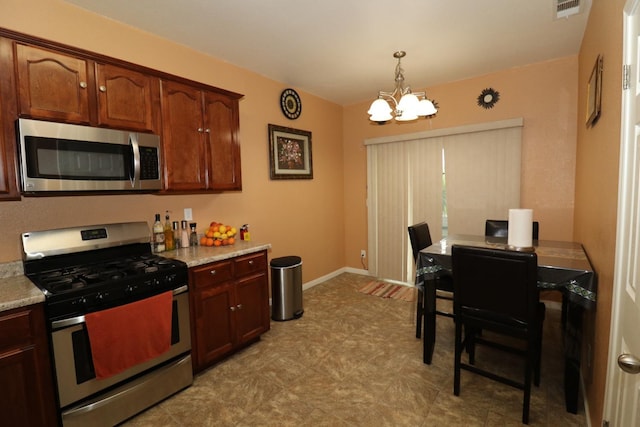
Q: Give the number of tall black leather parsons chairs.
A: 3